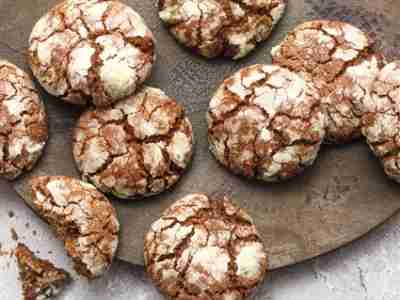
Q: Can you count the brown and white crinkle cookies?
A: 9